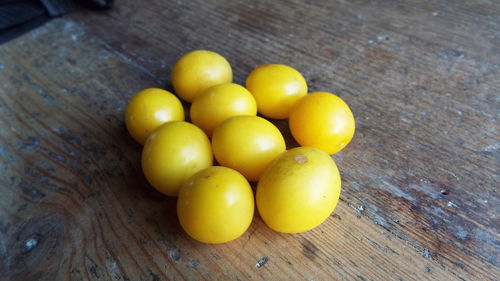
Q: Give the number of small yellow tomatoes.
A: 9